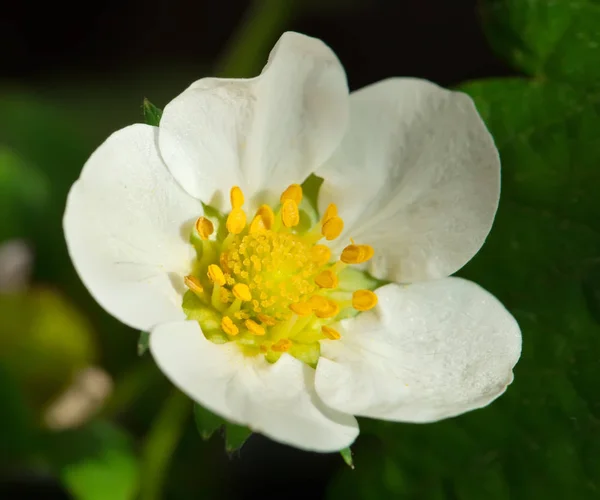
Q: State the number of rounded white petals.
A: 5